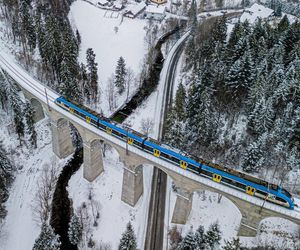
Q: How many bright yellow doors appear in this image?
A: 8